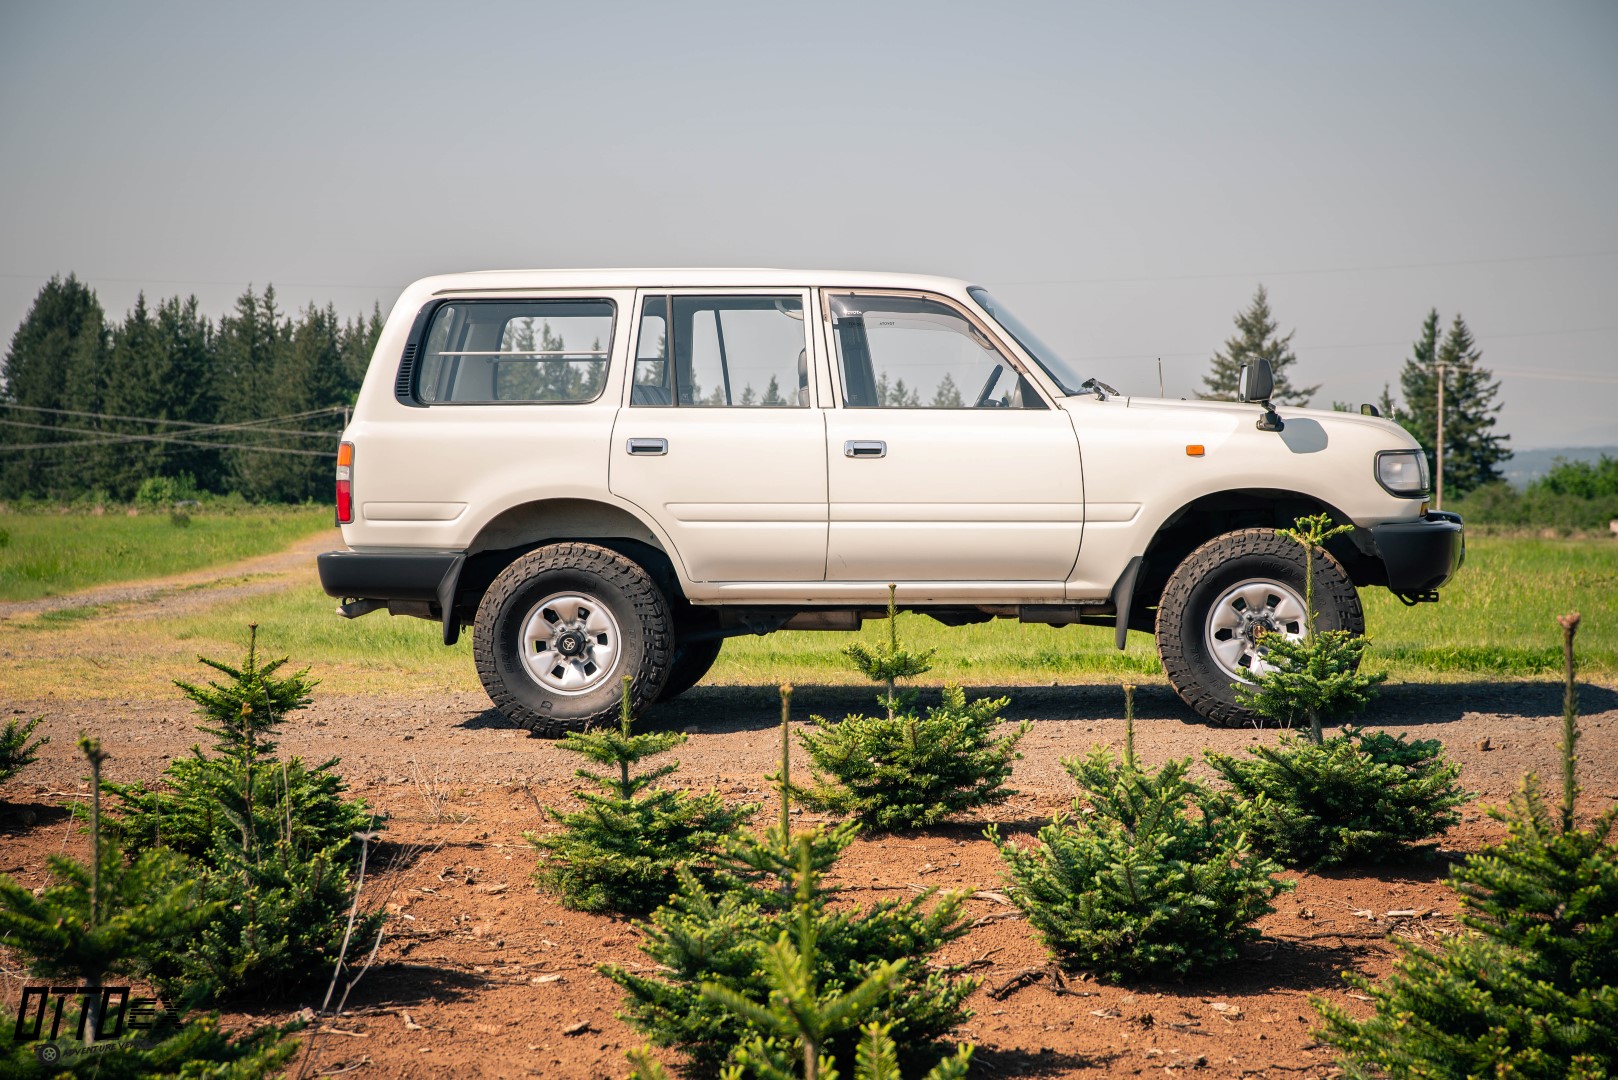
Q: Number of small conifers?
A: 11